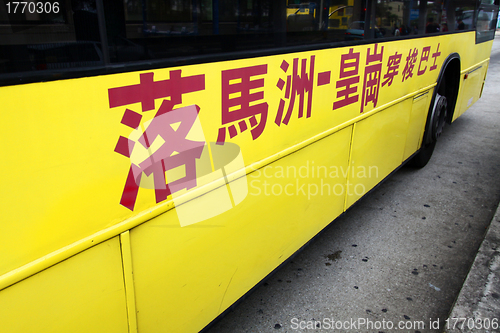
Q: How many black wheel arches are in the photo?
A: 1